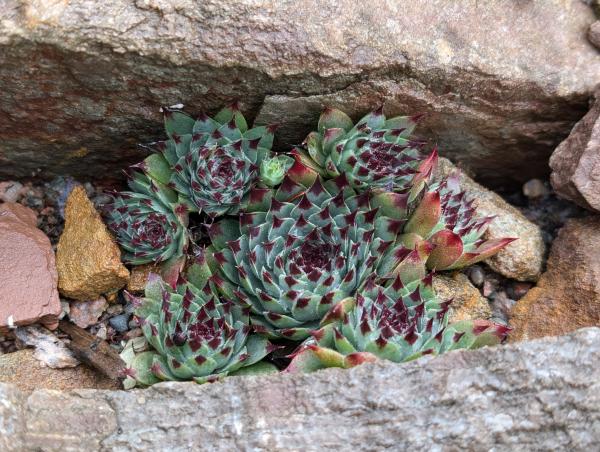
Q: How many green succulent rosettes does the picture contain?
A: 8